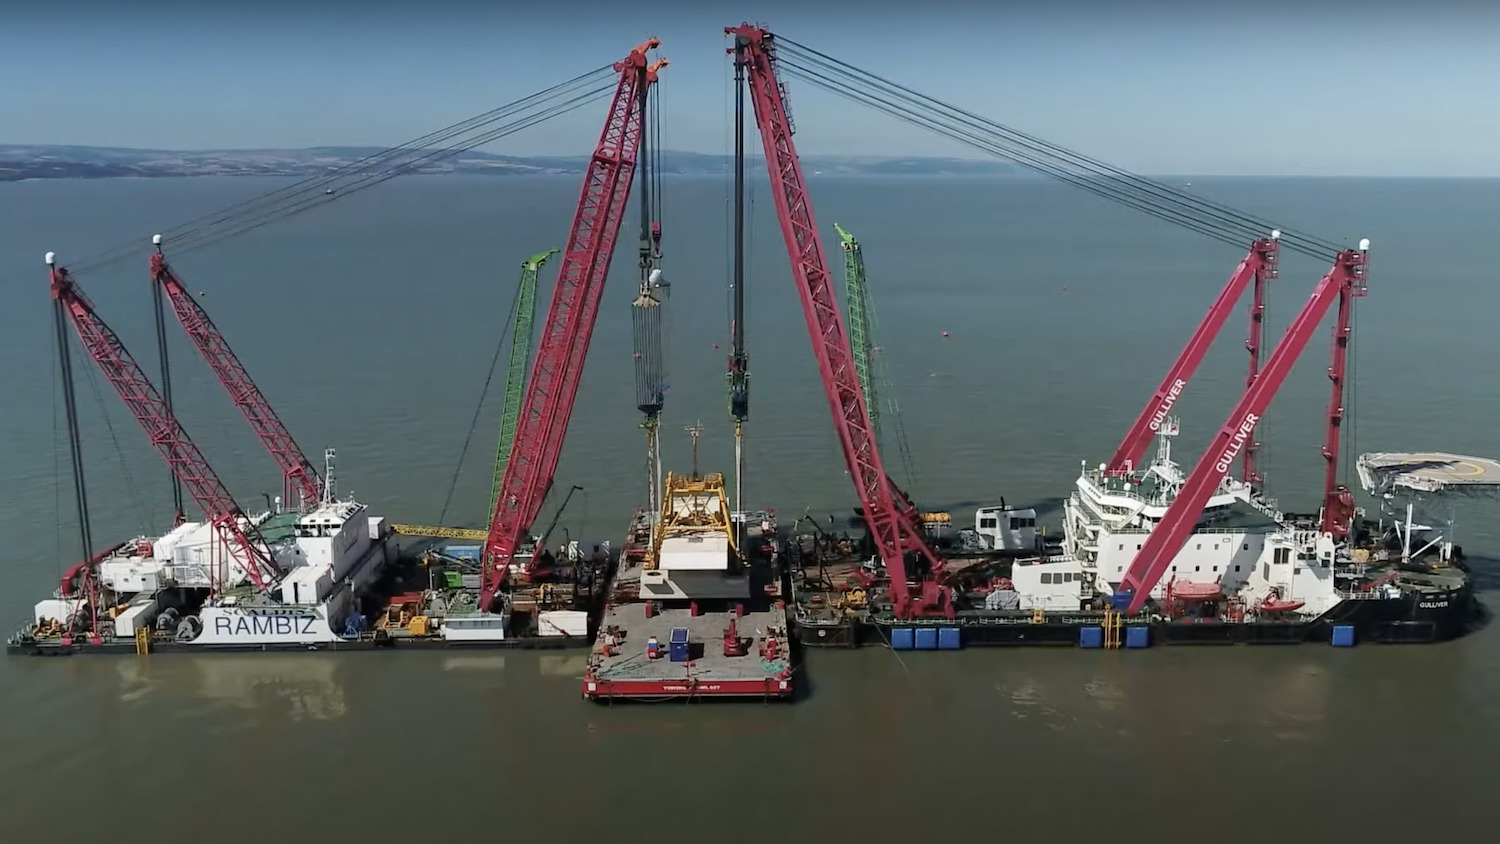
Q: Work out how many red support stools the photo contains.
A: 3